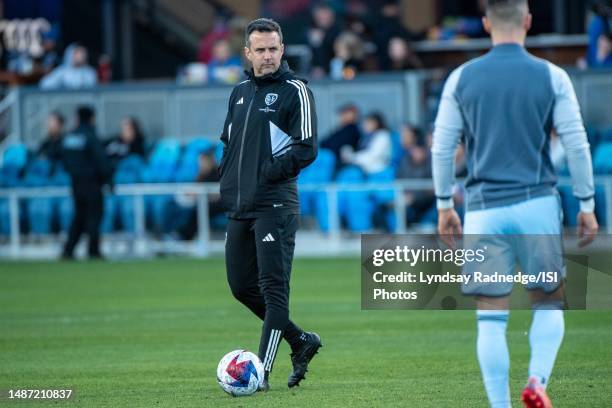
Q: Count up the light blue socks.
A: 2